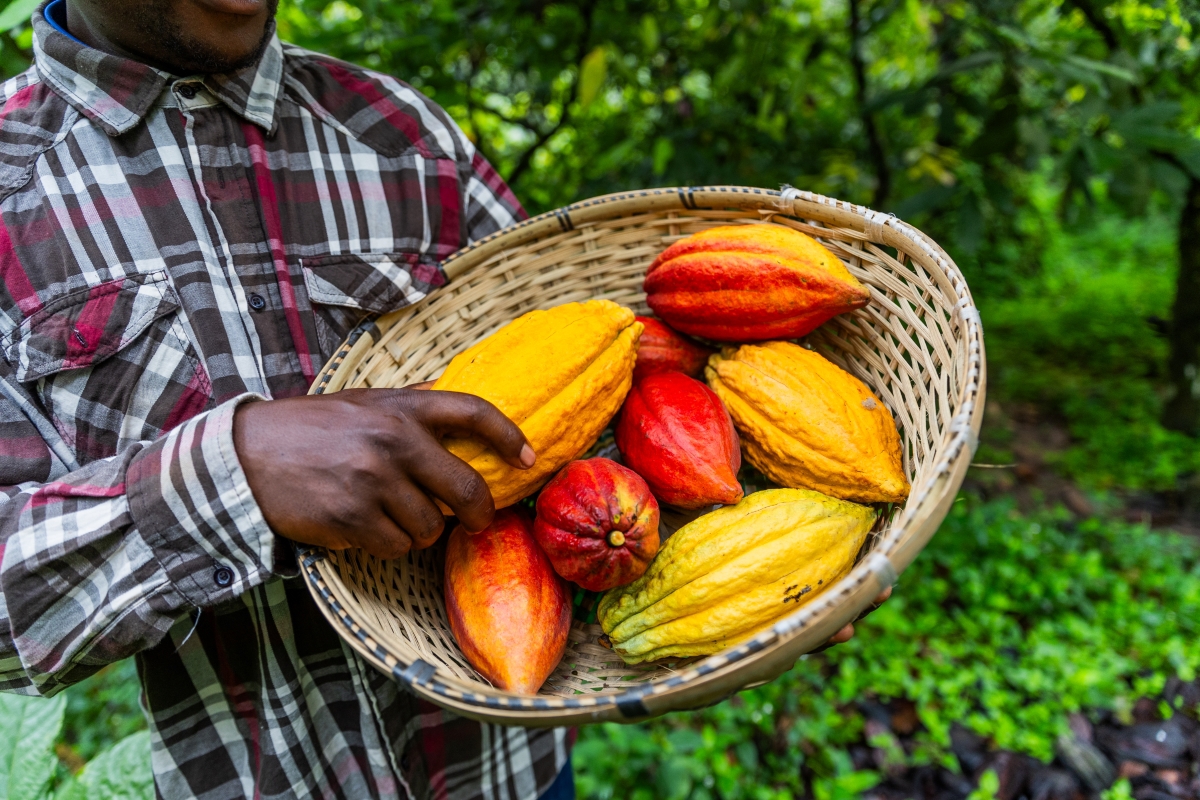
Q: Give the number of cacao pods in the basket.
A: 8